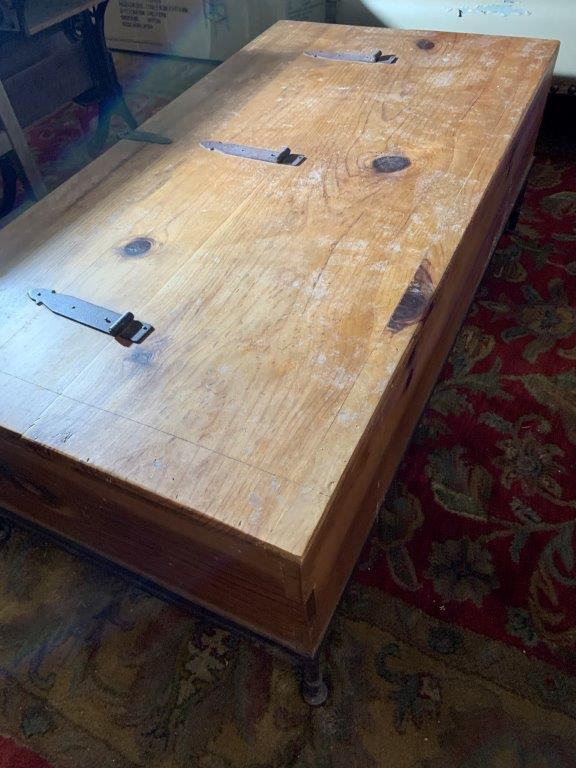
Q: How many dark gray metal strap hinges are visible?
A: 3